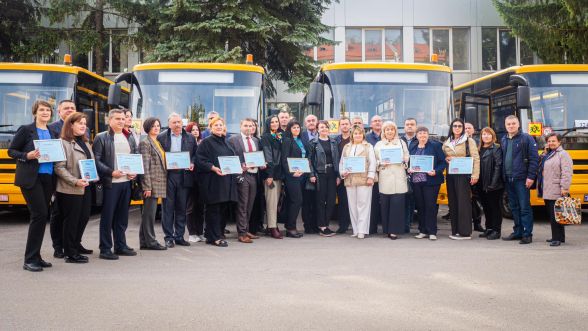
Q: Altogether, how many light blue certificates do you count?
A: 11